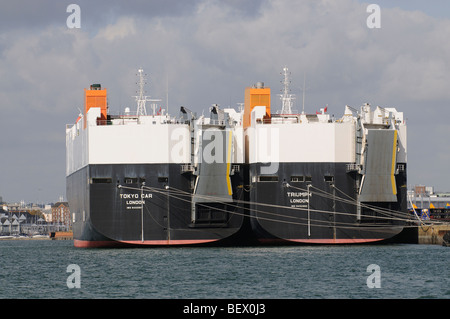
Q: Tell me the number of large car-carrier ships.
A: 2